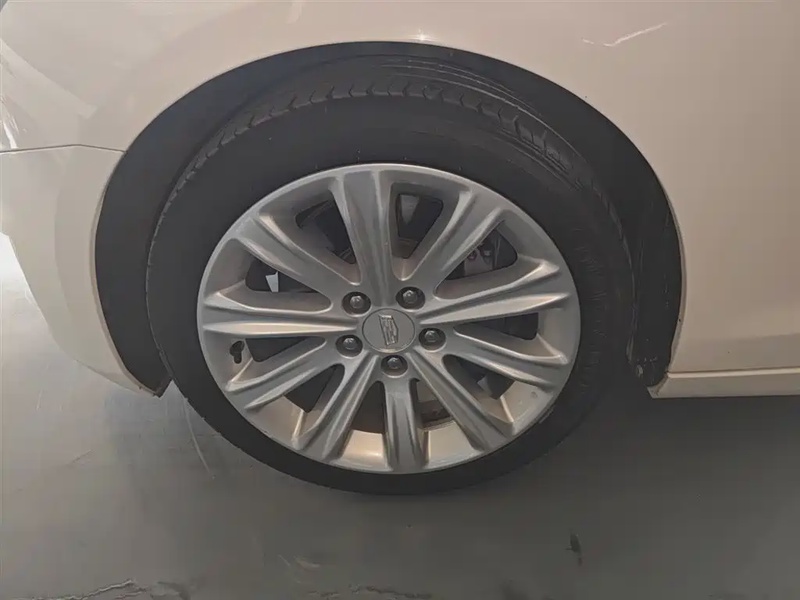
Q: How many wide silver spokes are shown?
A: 10